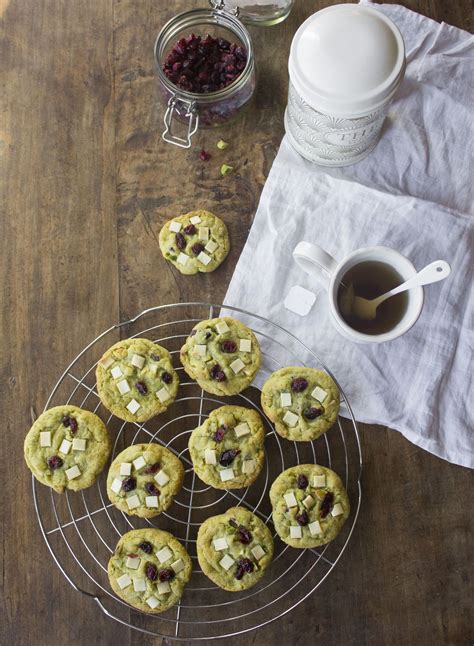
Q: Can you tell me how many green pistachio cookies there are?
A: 10